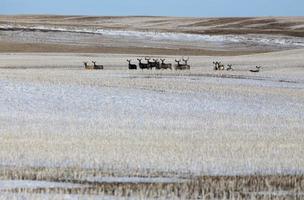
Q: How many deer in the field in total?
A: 13